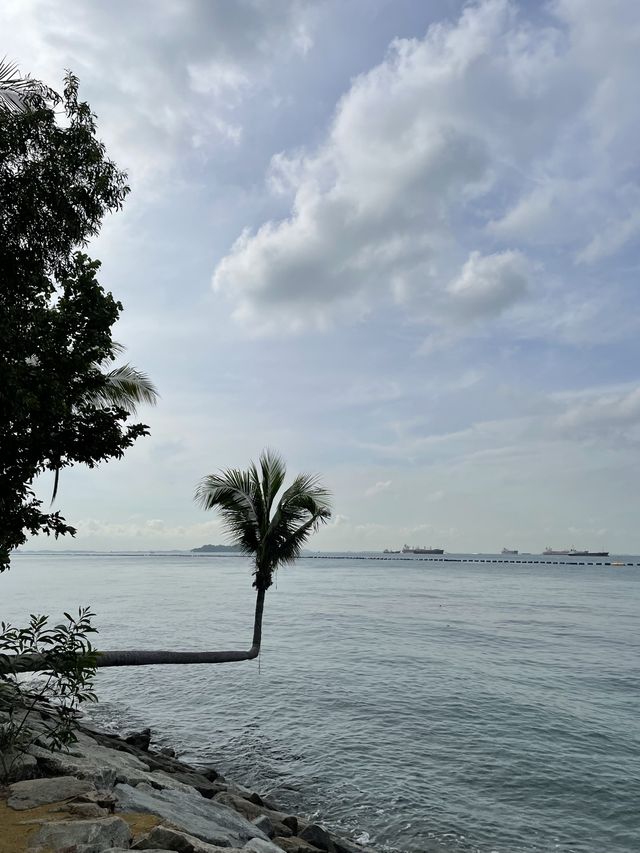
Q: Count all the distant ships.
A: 5